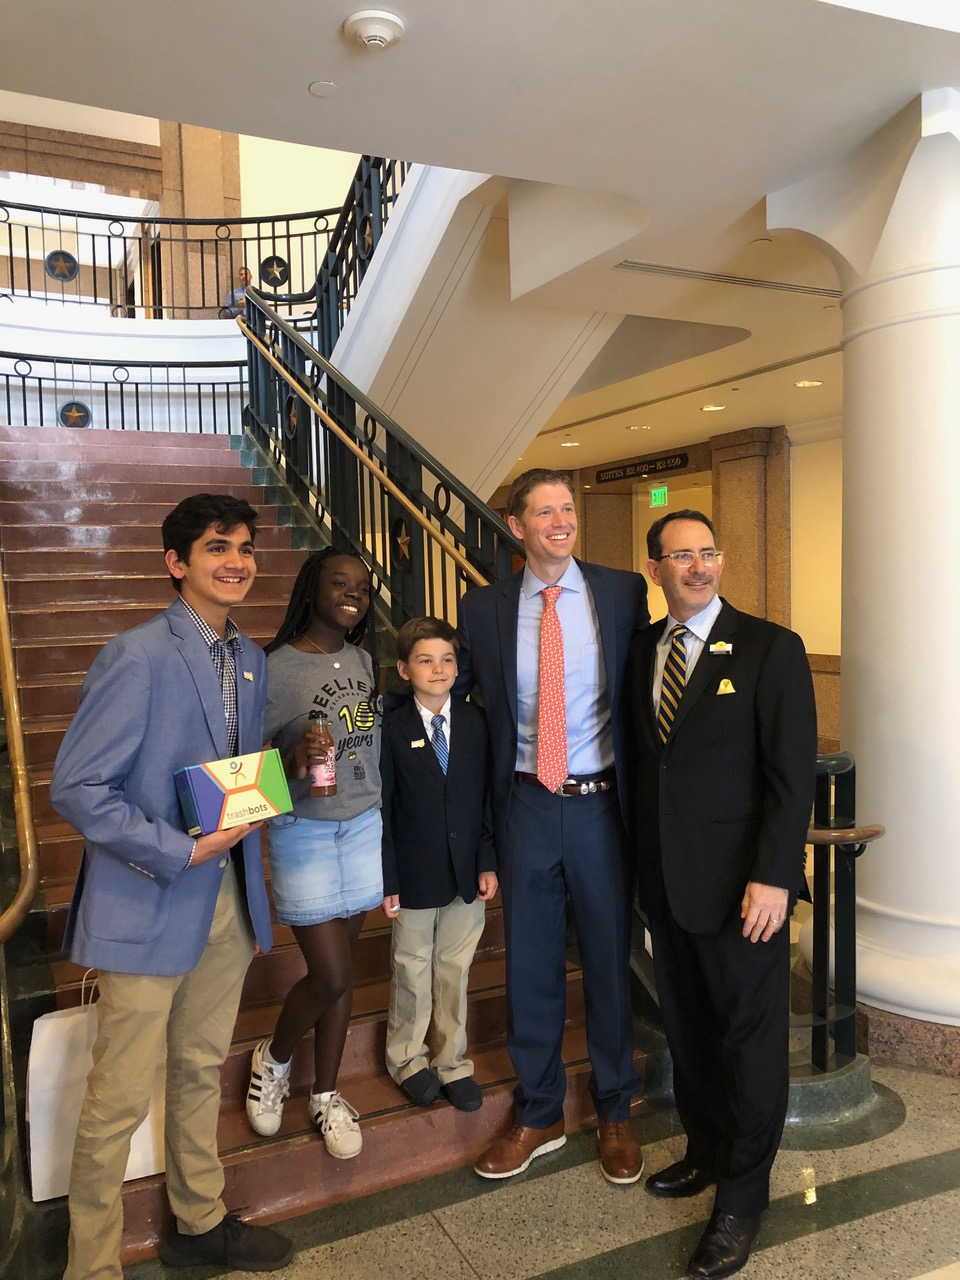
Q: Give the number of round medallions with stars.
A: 6